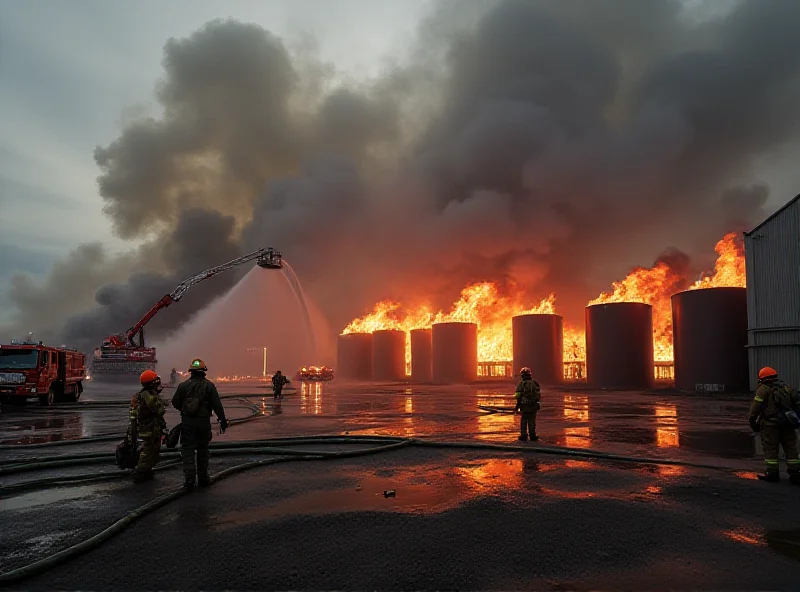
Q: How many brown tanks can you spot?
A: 7